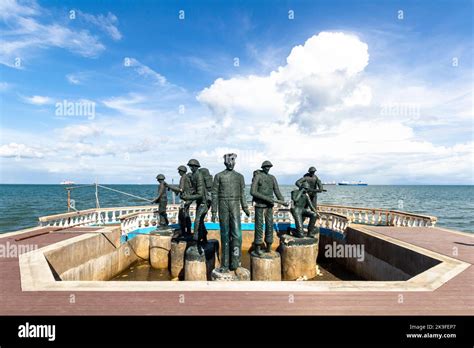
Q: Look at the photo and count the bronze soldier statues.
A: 7